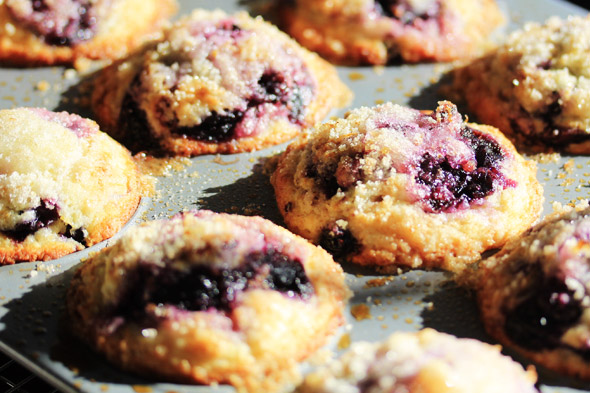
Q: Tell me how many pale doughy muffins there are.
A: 9